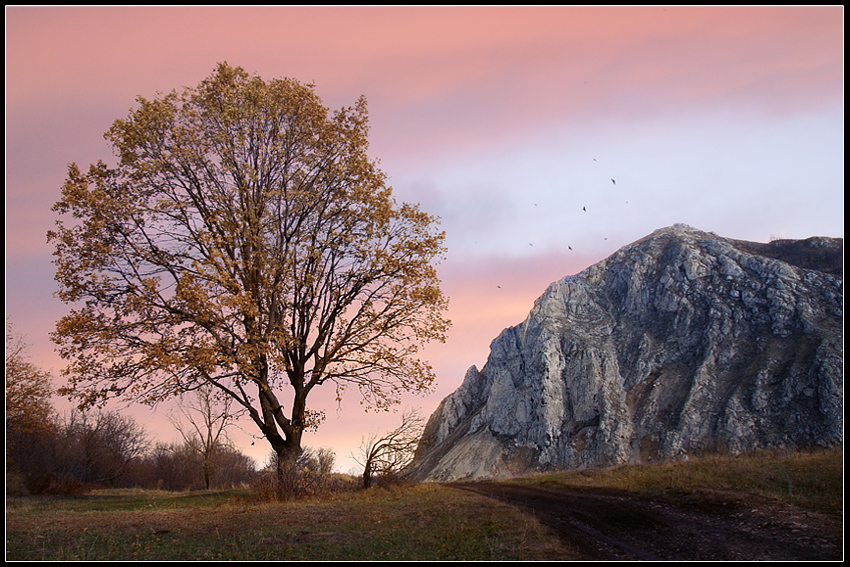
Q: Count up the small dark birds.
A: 9